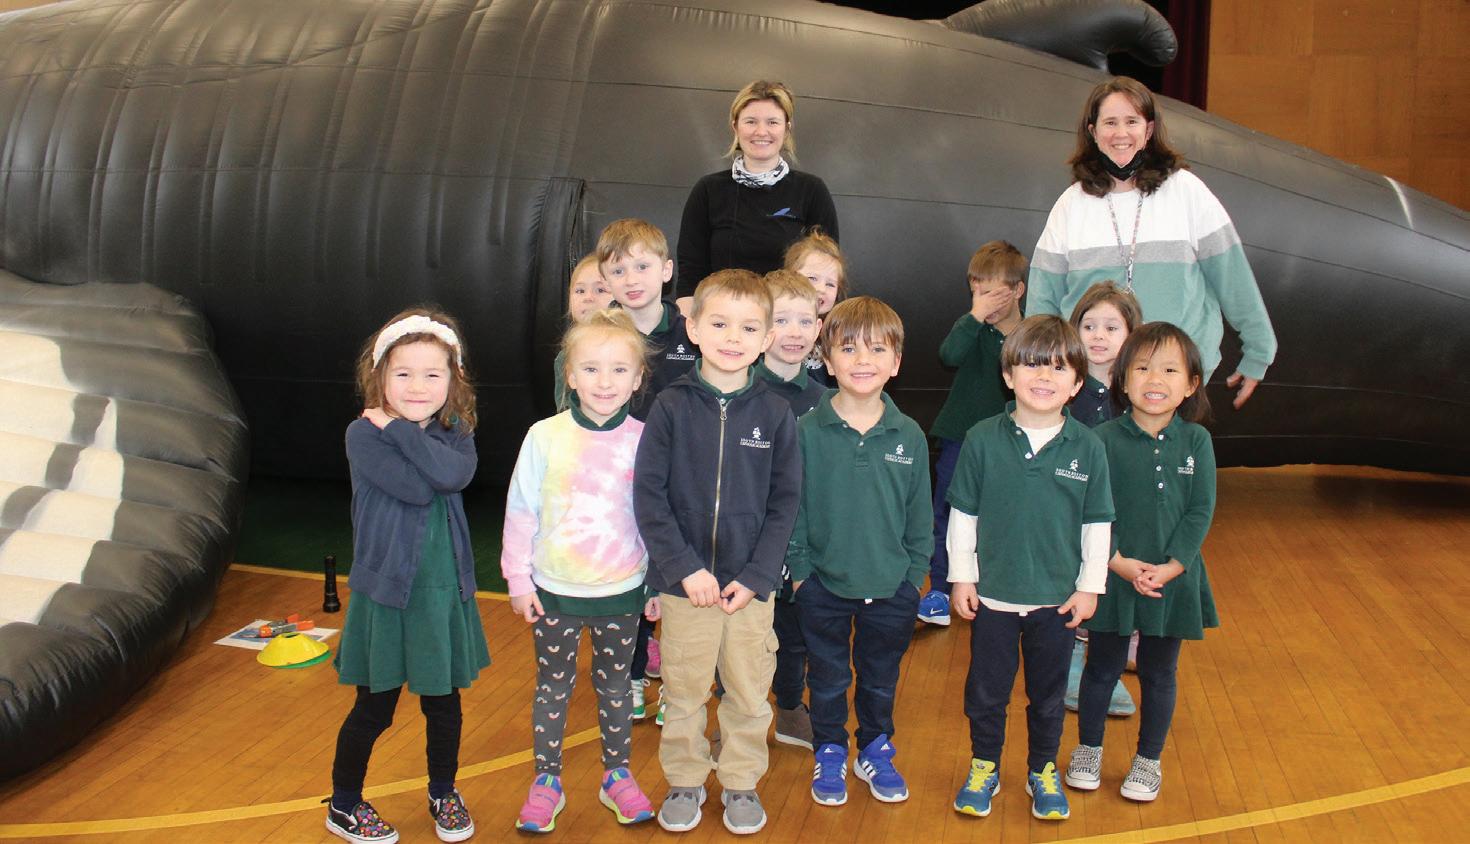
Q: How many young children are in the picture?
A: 12